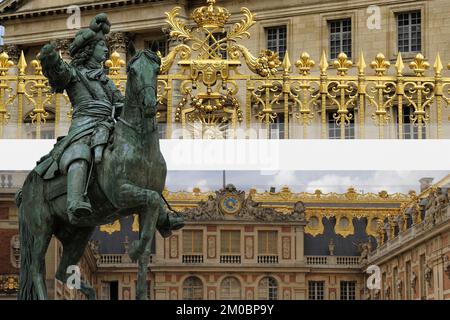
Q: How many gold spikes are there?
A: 6